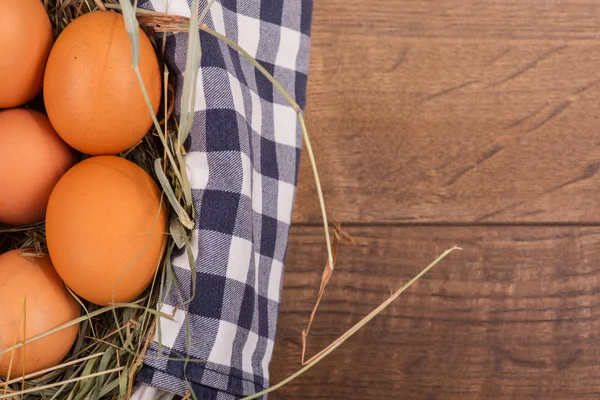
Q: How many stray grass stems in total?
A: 2